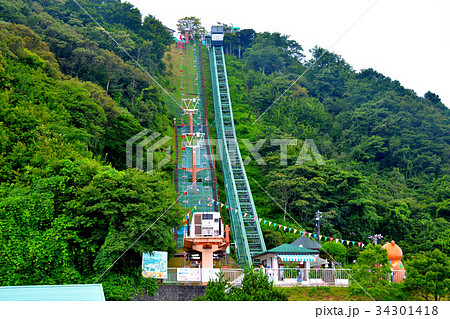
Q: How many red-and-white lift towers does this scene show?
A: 2